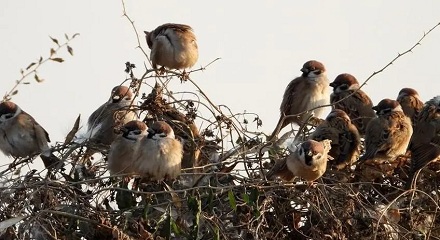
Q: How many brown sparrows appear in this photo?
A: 12